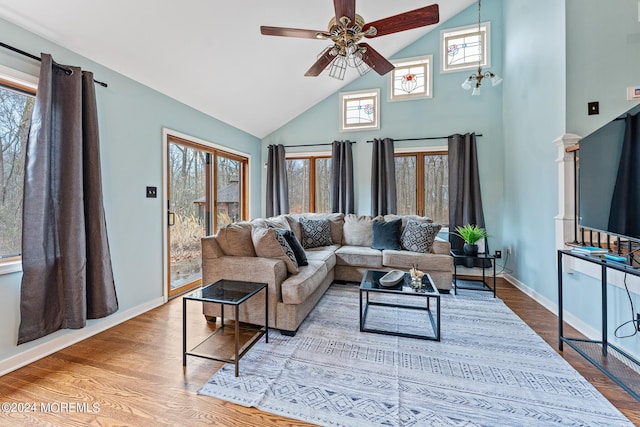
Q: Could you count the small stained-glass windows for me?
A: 3